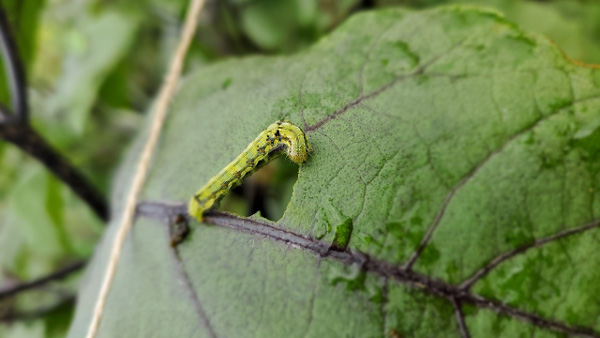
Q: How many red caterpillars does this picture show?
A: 0